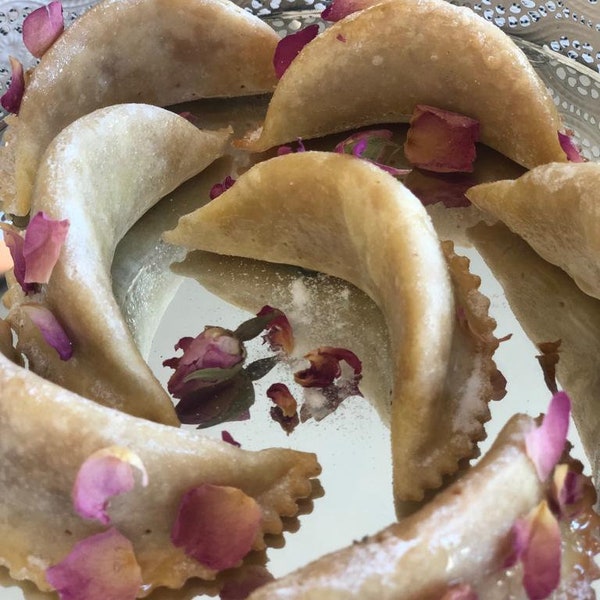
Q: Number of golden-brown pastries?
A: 7